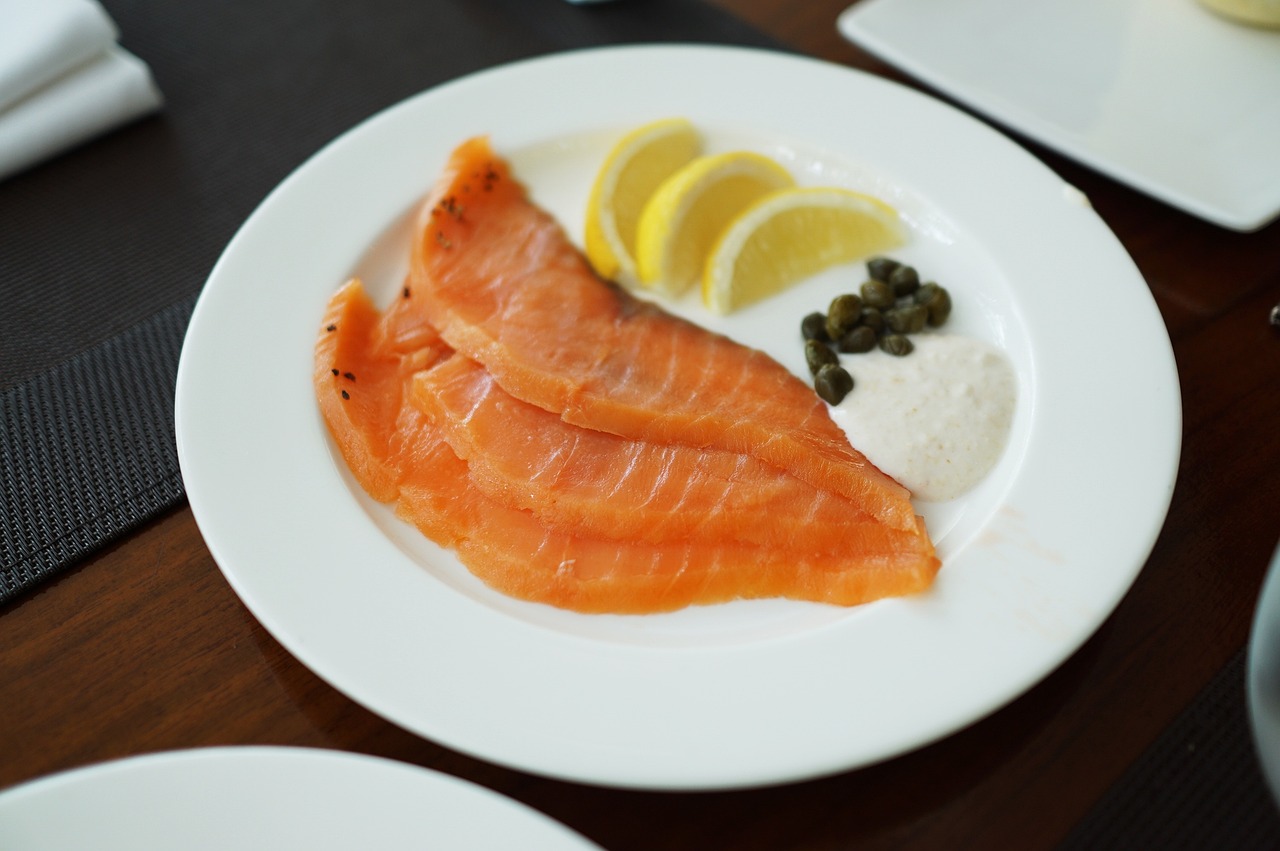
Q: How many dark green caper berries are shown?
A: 12